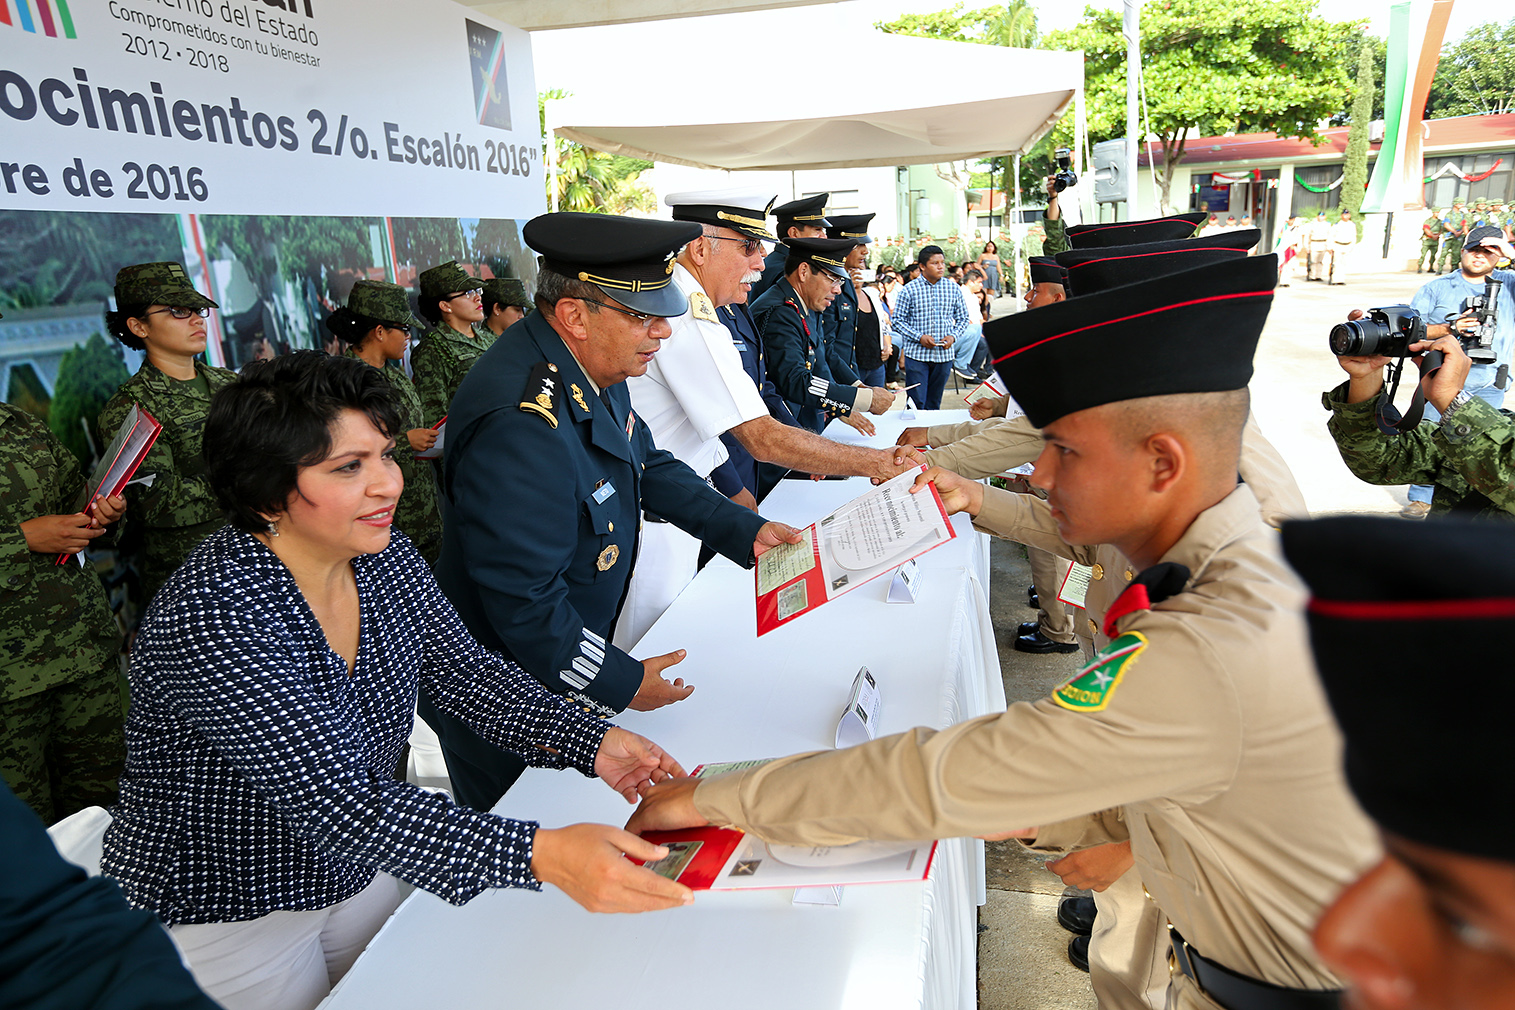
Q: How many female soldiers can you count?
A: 4